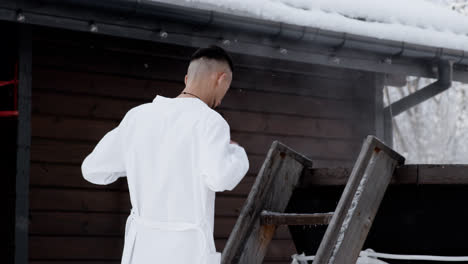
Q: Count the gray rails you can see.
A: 2